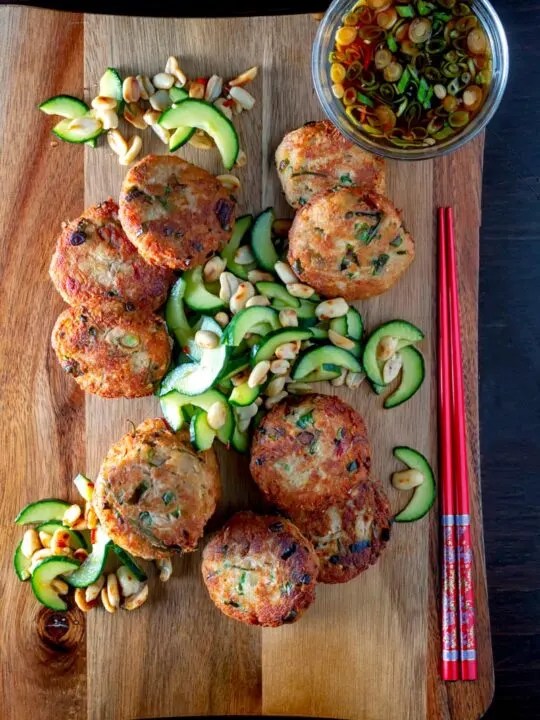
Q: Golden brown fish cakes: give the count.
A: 9